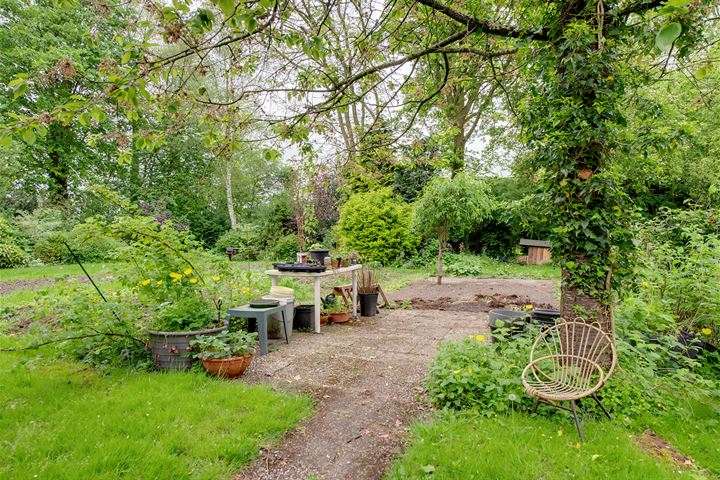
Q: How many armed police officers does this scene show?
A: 0